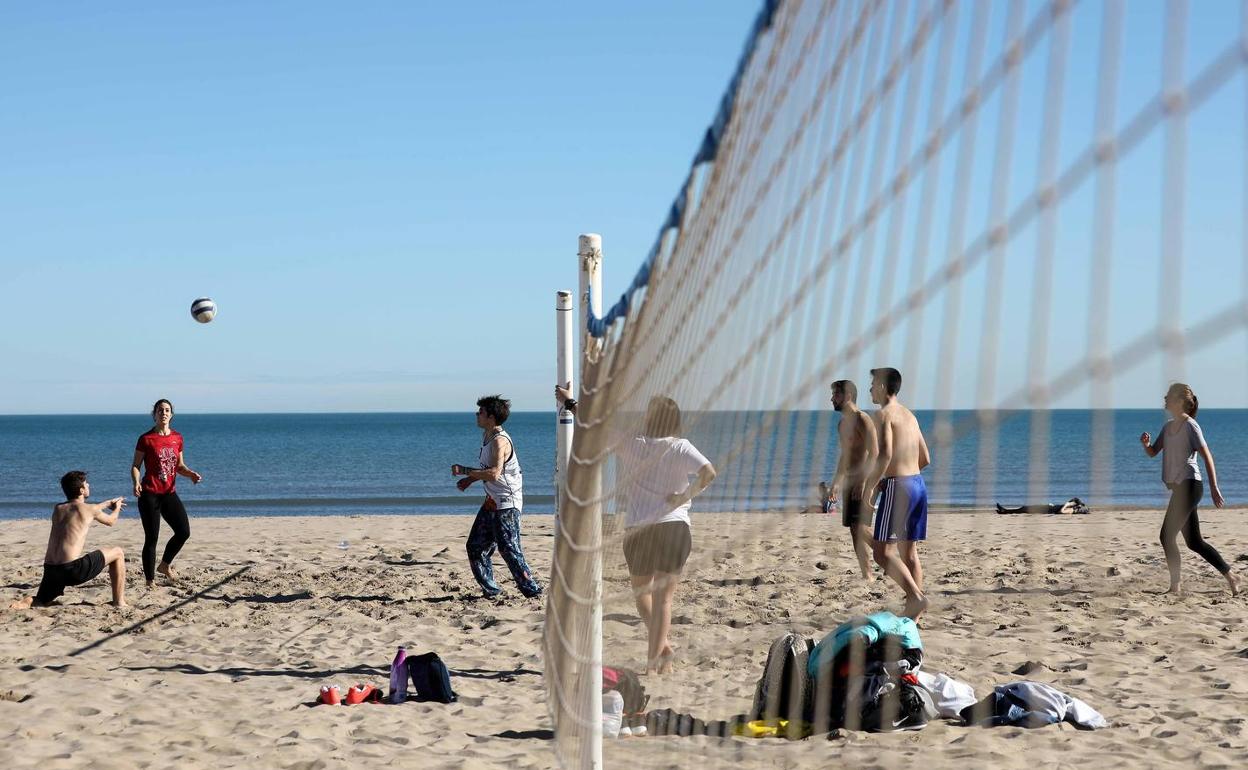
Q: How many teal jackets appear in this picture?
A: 1